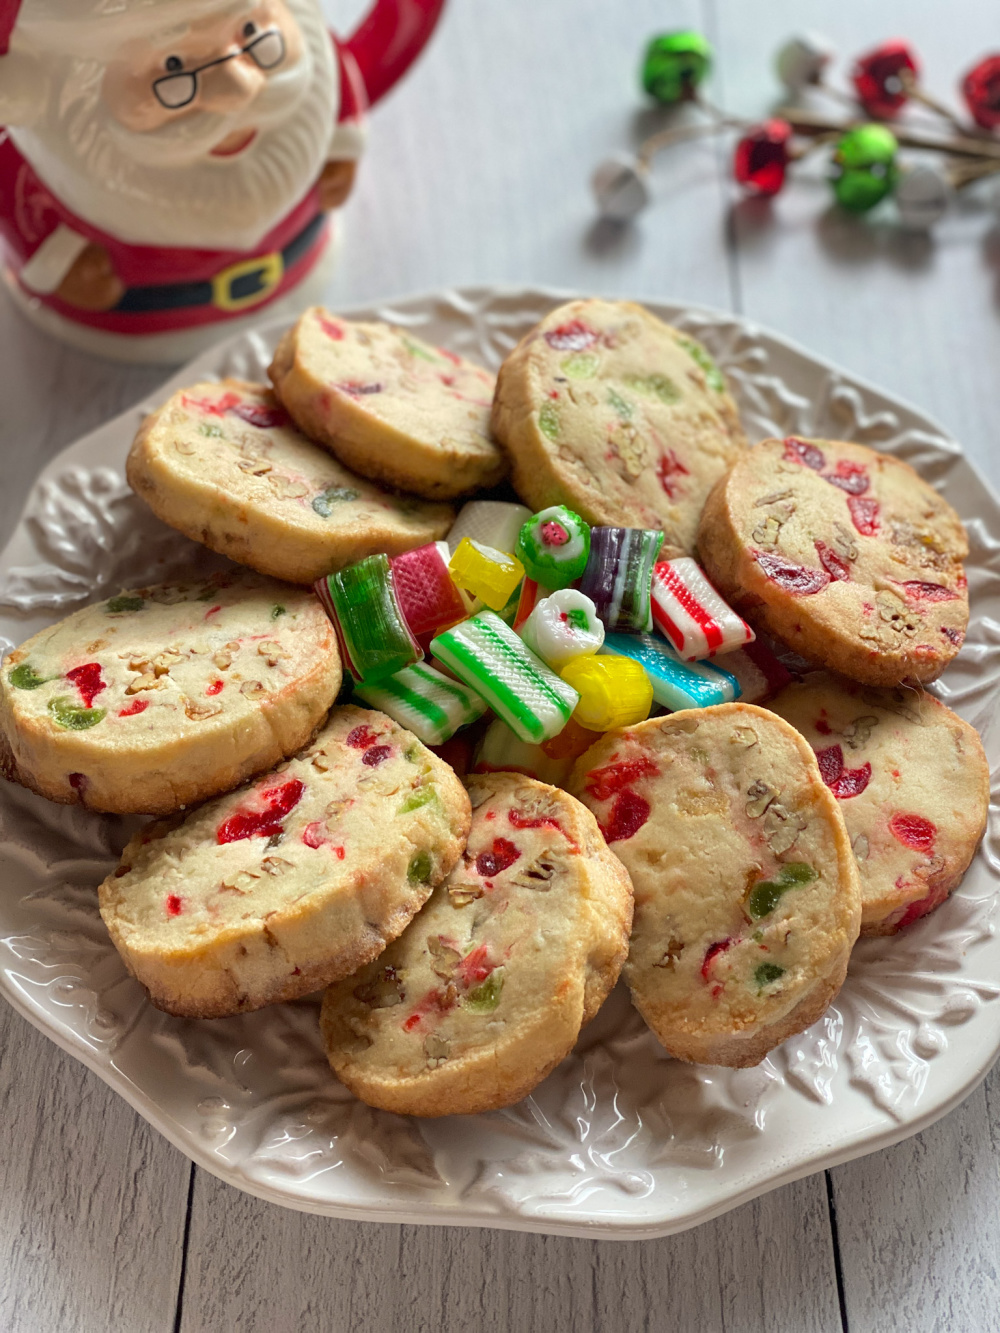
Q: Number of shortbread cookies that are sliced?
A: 9